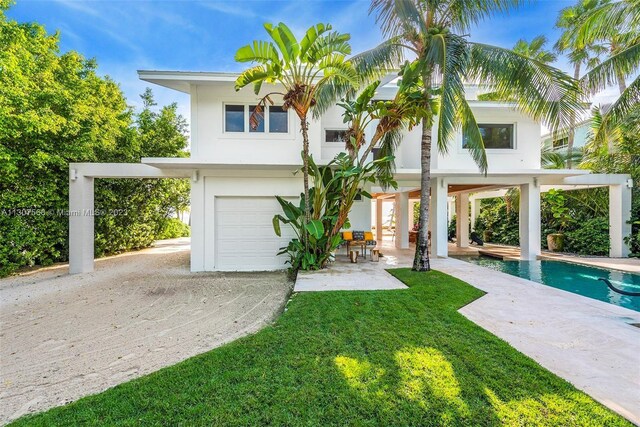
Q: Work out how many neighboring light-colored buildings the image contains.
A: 1